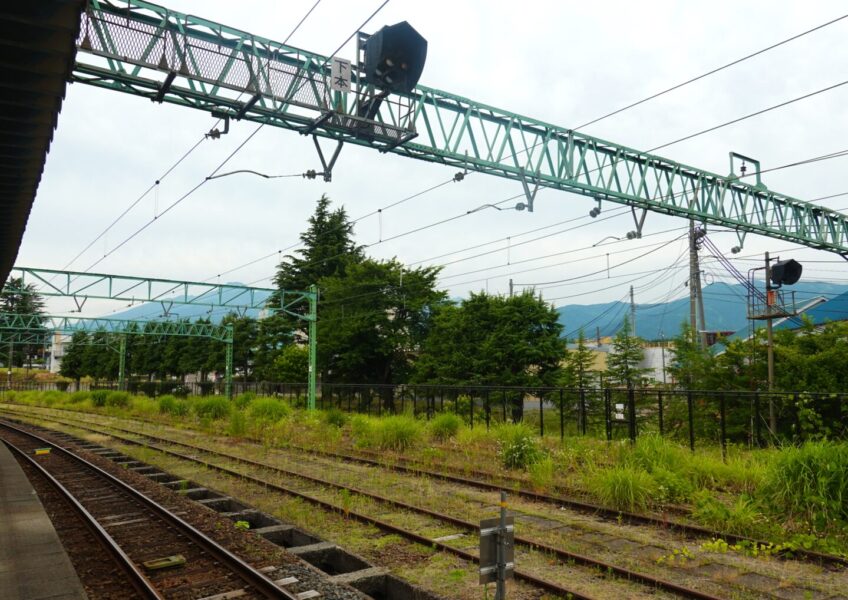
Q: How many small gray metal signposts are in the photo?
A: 1